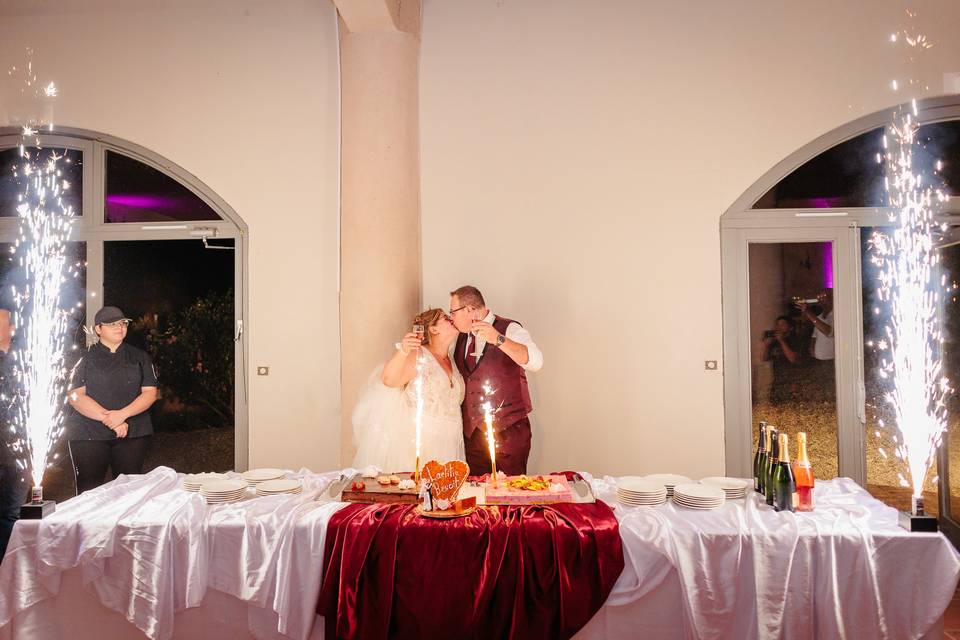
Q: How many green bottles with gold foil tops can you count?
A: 2